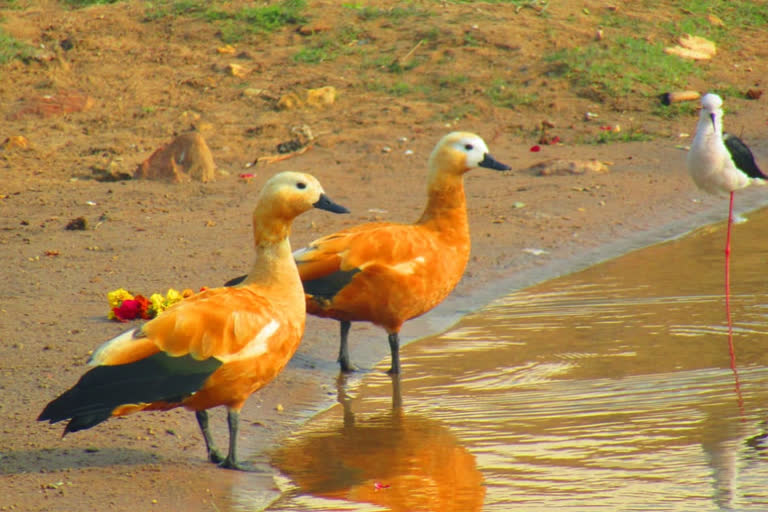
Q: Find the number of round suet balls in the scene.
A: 0